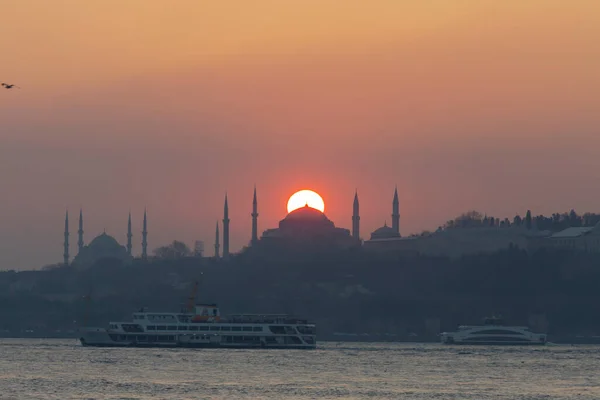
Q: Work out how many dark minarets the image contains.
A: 9